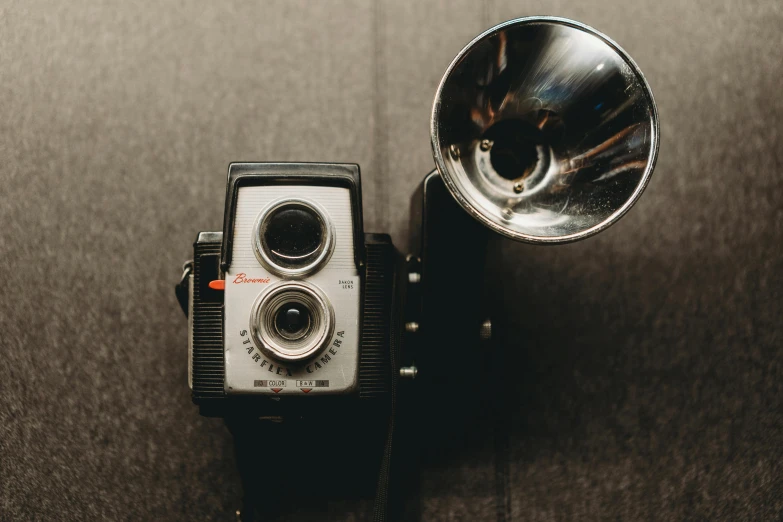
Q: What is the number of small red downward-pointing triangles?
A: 2